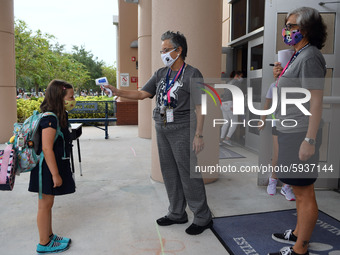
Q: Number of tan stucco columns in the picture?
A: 3